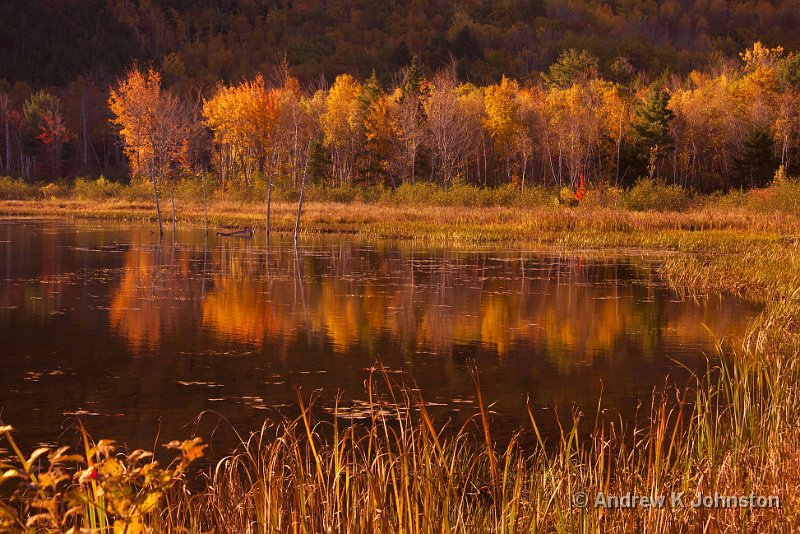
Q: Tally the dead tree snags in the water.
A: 5